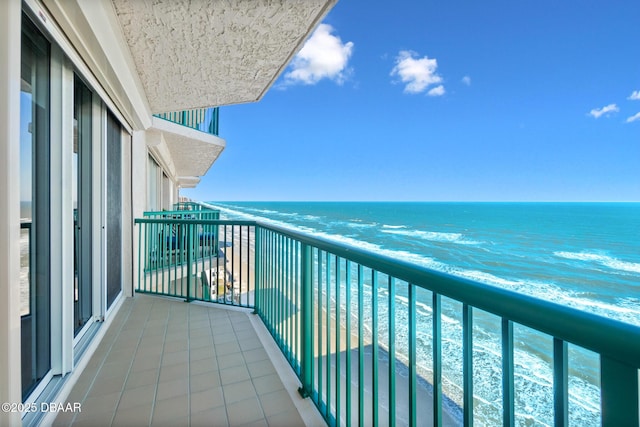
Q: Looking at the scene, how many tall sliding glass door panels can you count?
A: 3